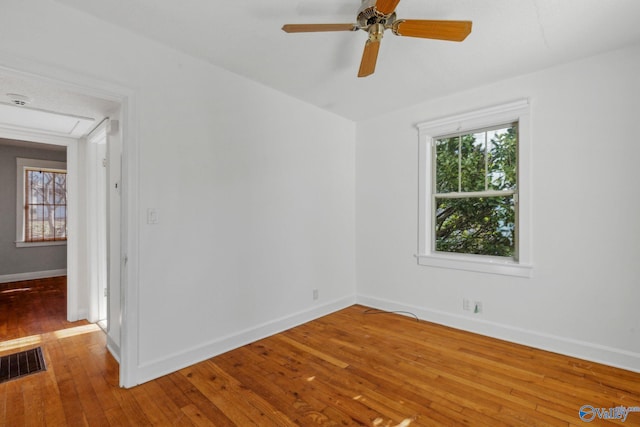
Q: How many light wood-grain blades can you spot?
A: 4